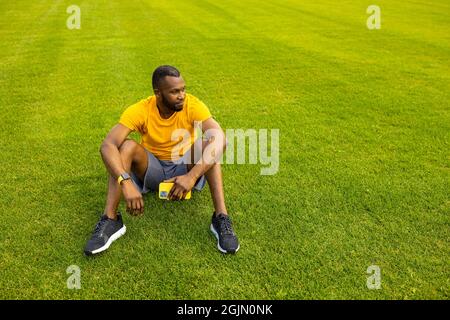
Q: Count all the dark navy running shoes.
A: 2